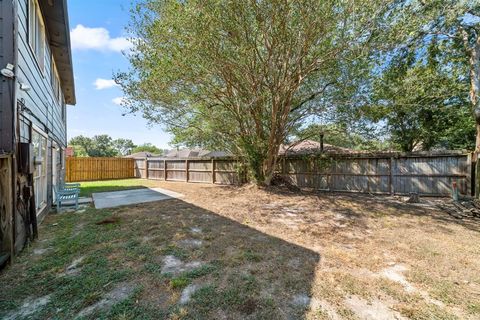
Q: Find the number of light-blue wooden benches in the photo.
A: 1